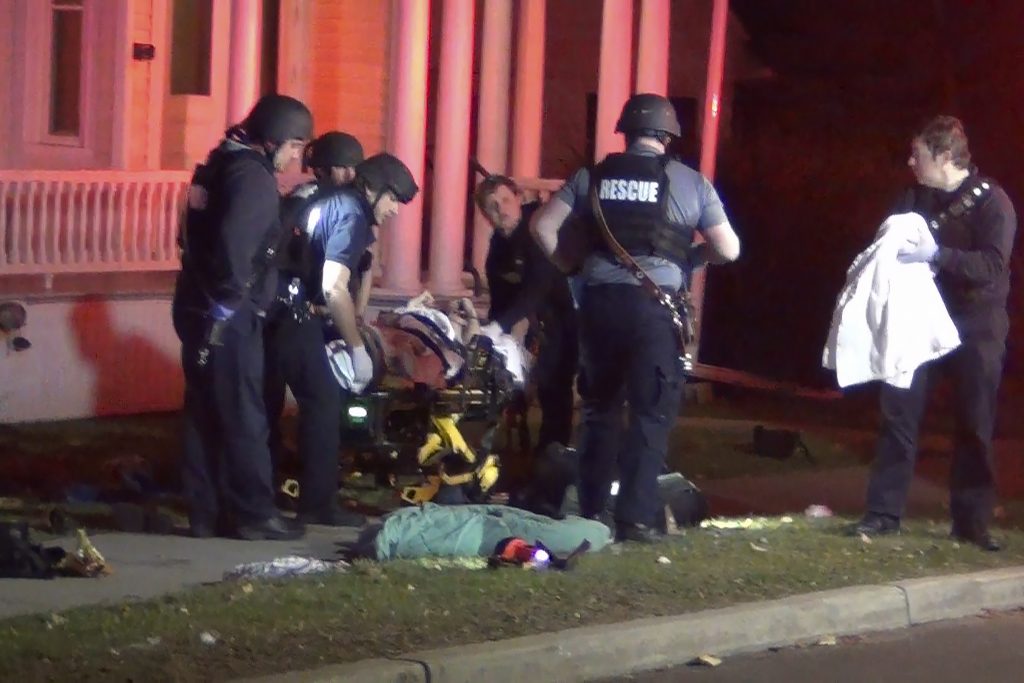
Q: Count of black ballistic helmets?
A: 4